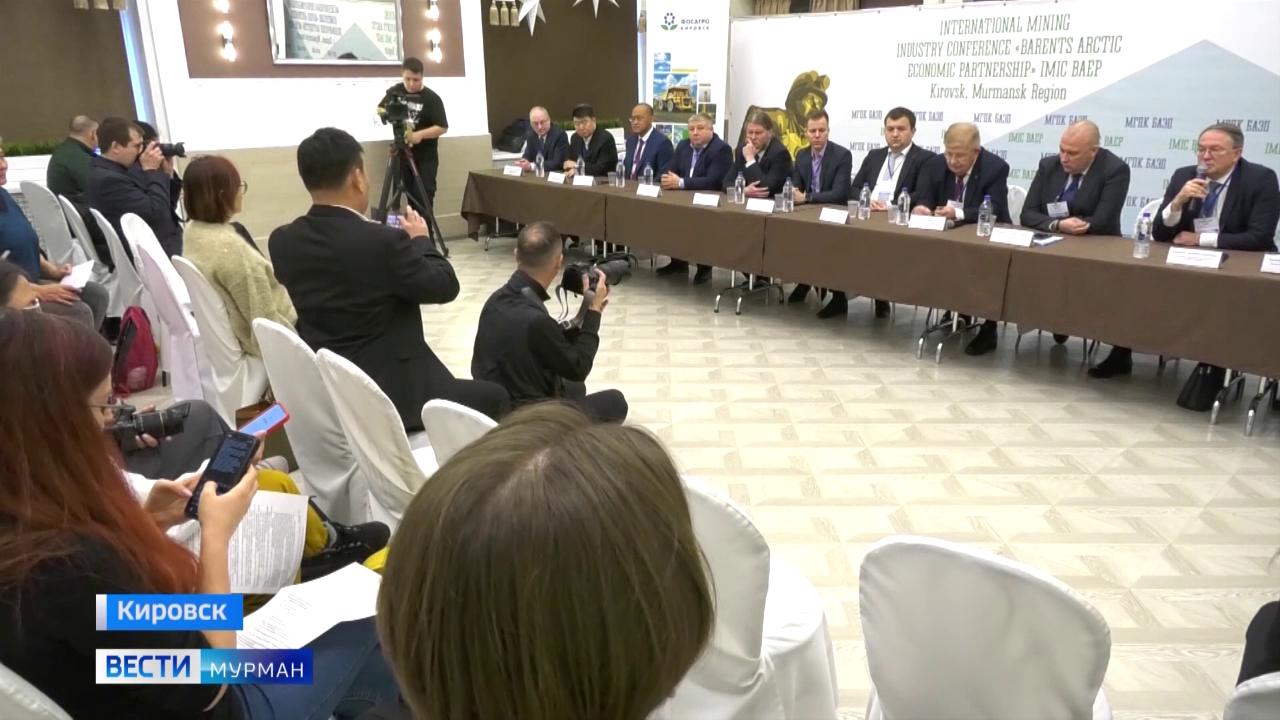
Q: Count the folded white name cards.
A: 11